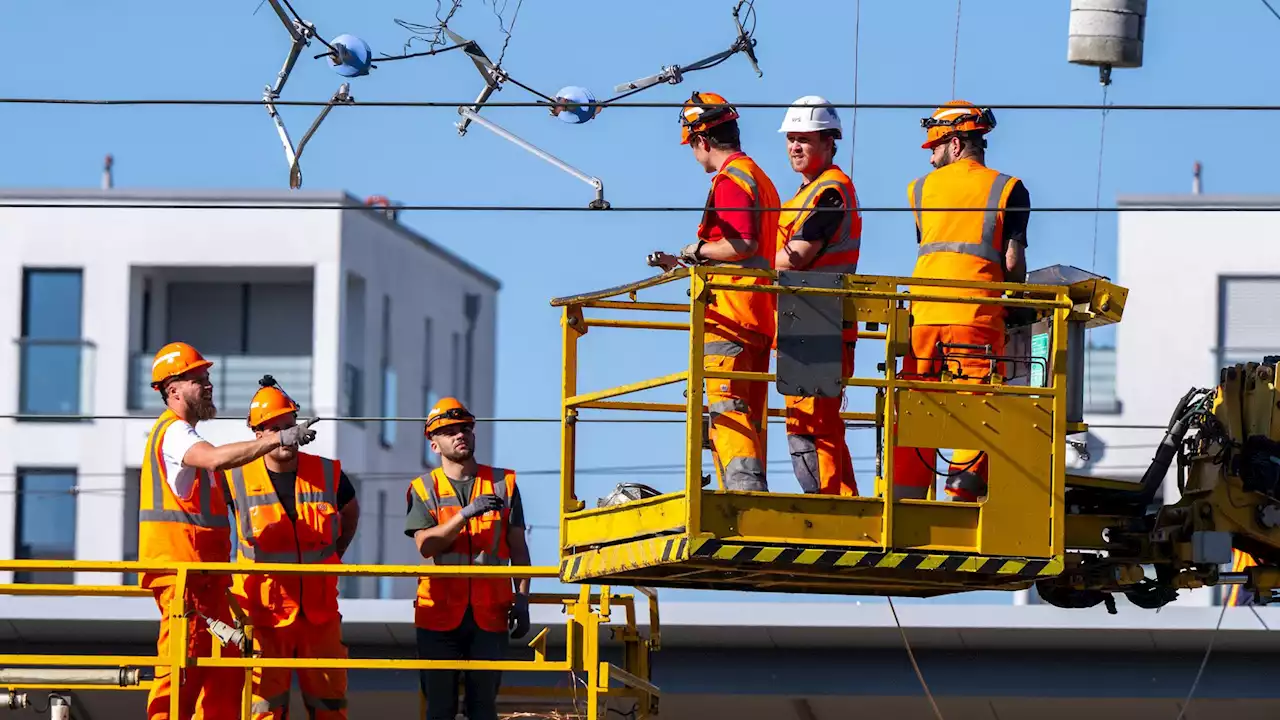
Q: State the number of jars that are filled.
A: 0